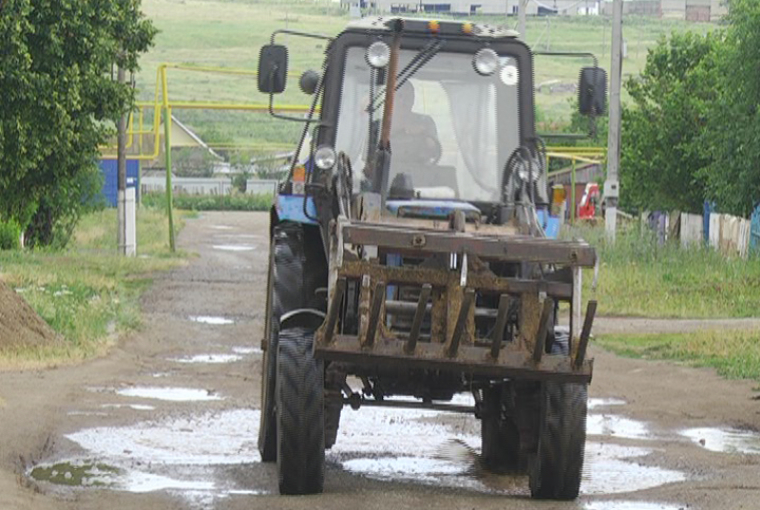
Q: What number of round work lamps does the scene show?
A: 4